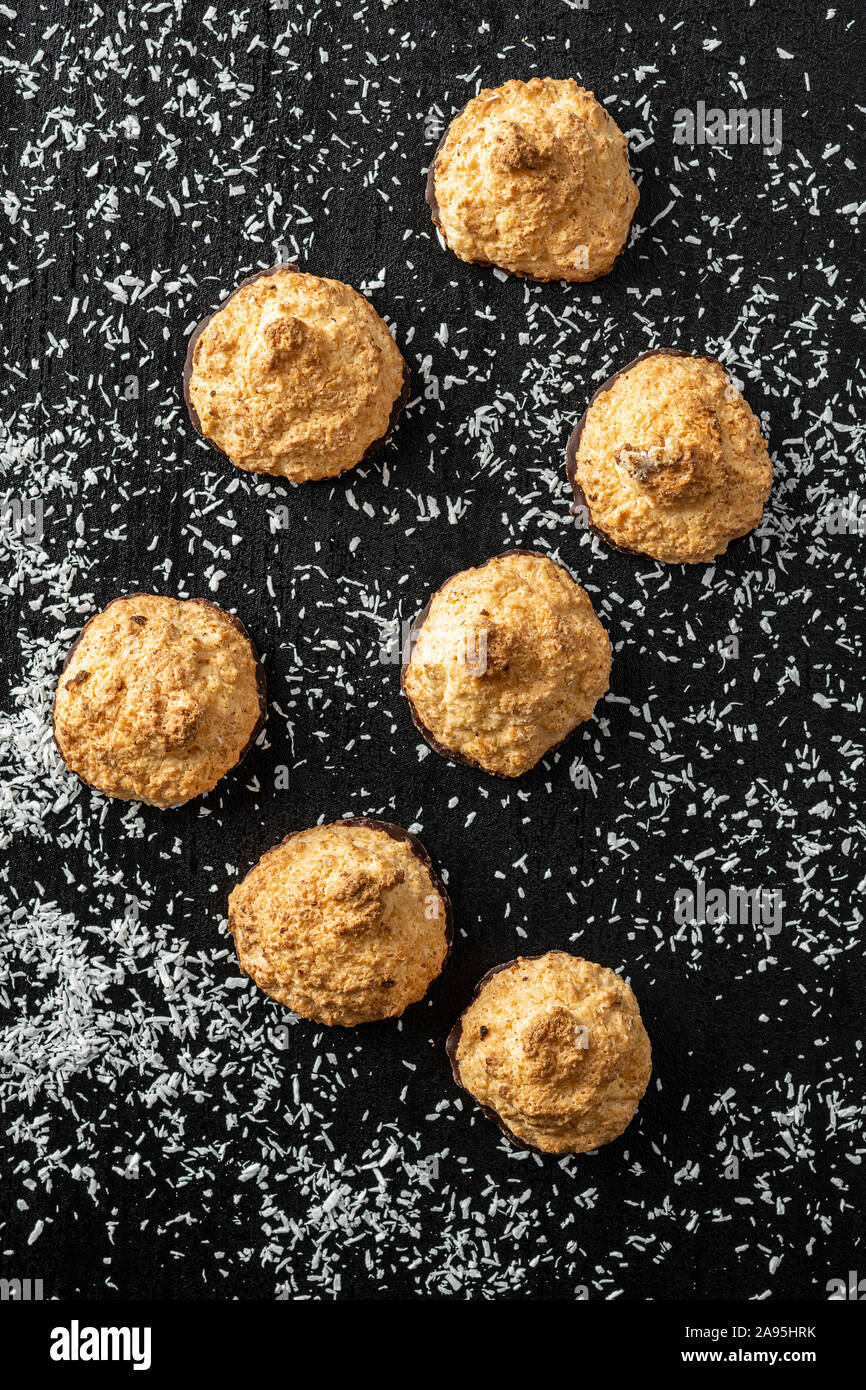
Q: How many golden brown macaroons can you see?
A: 7